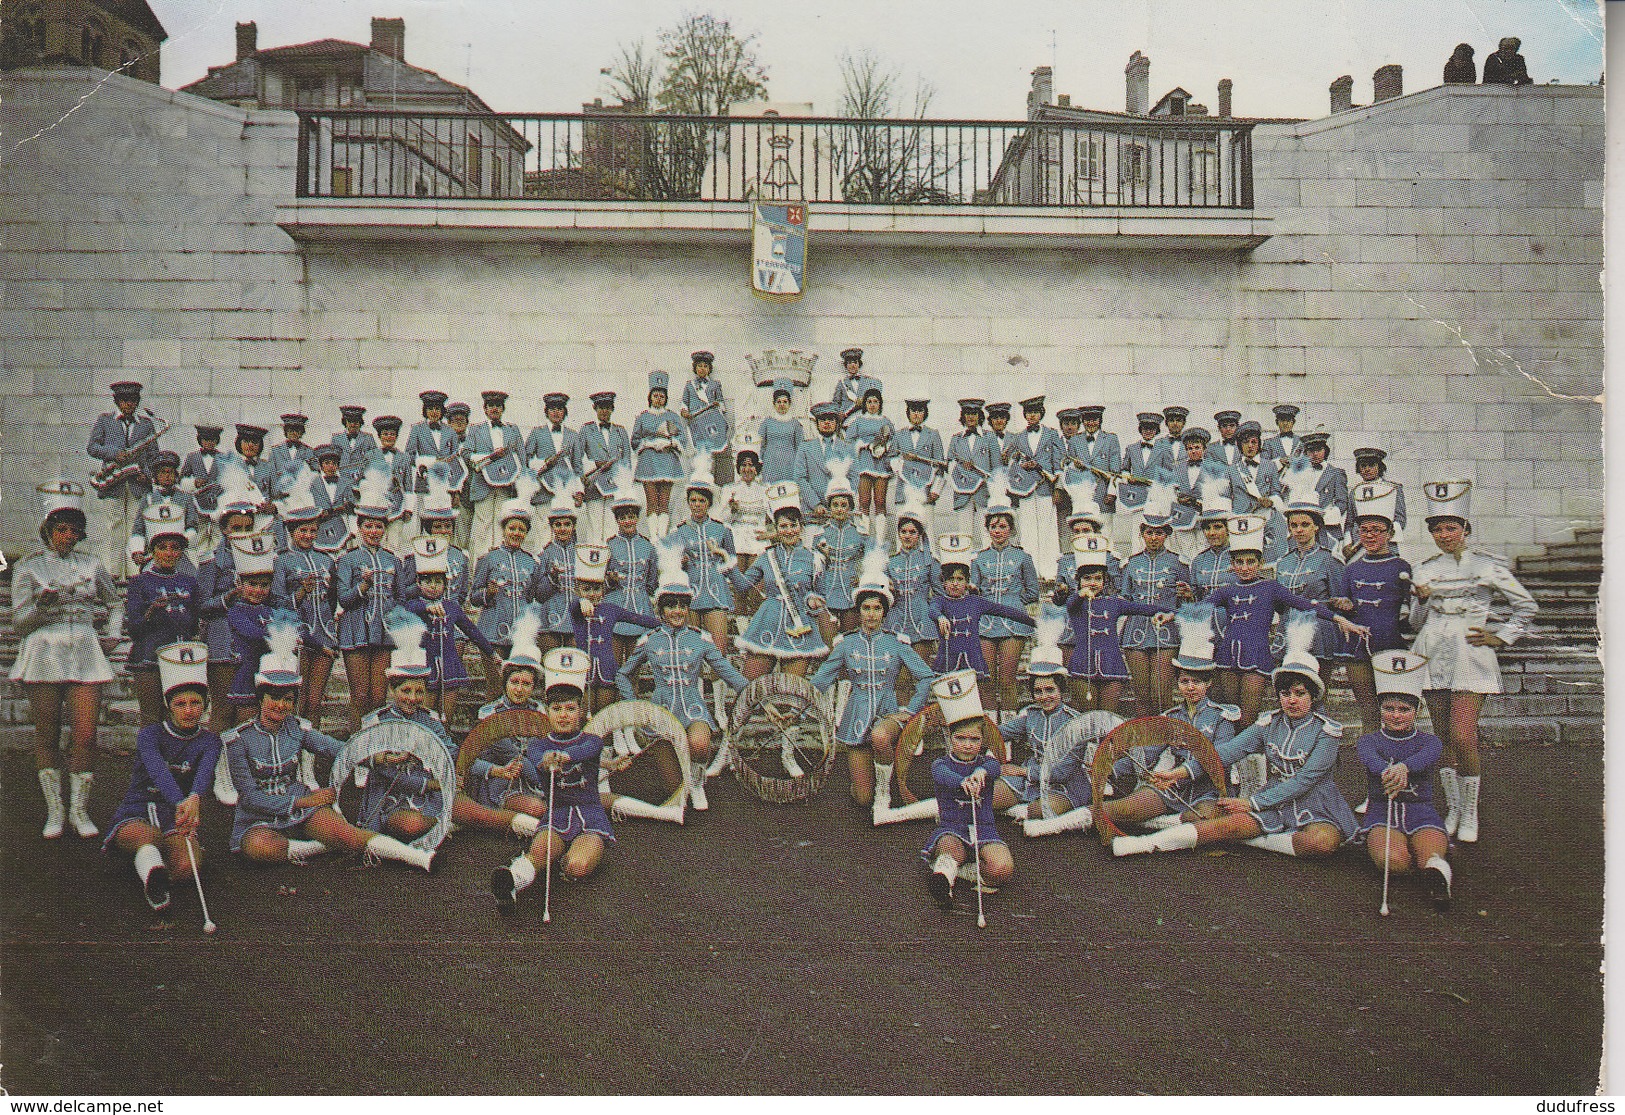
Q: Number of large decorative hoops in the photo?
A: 7